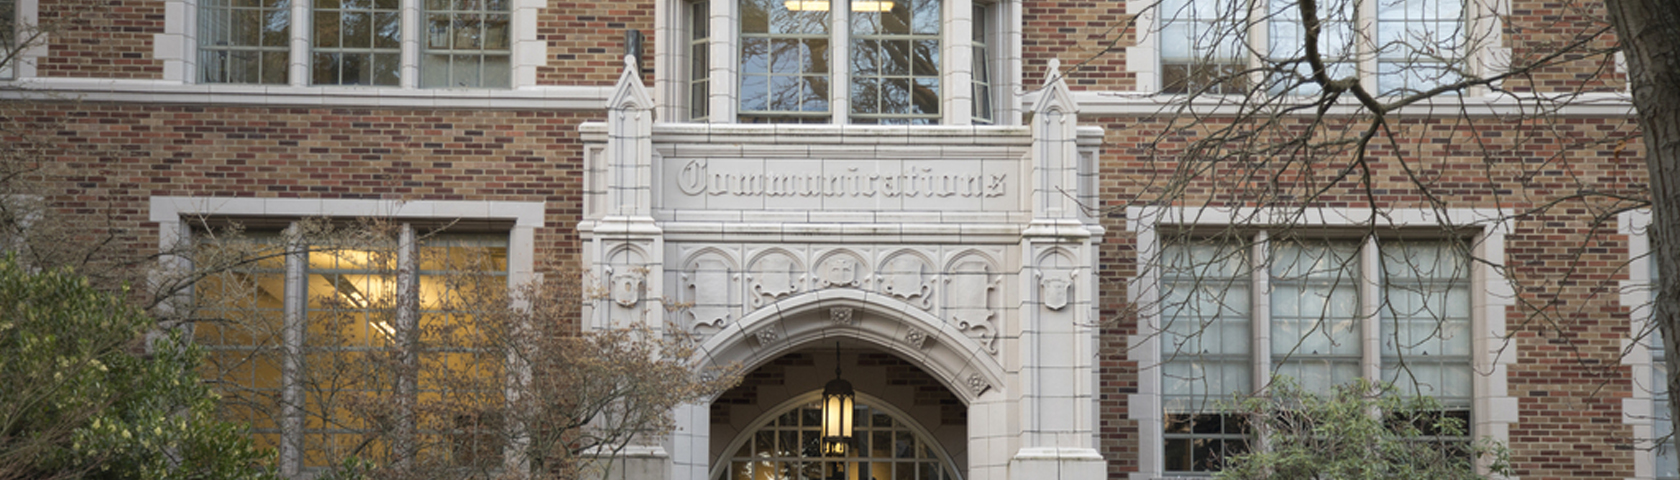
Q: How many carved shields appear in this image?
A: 7